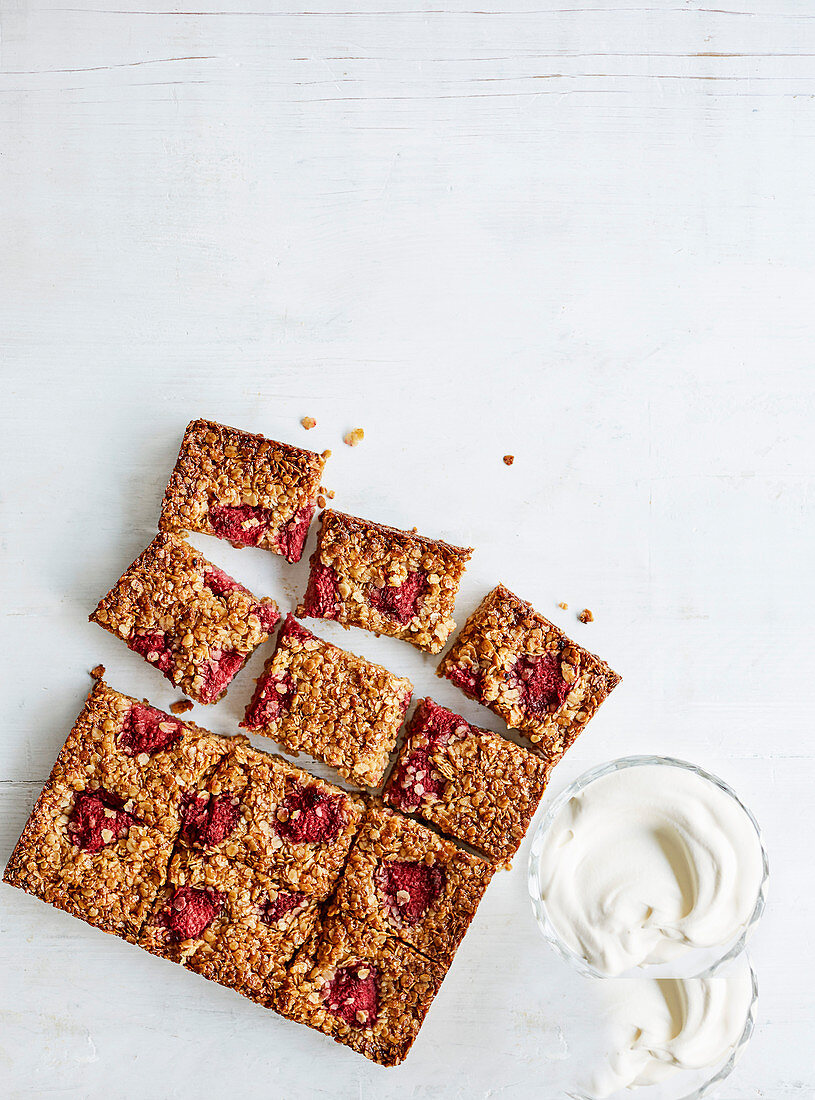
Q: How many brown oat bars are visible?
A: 12